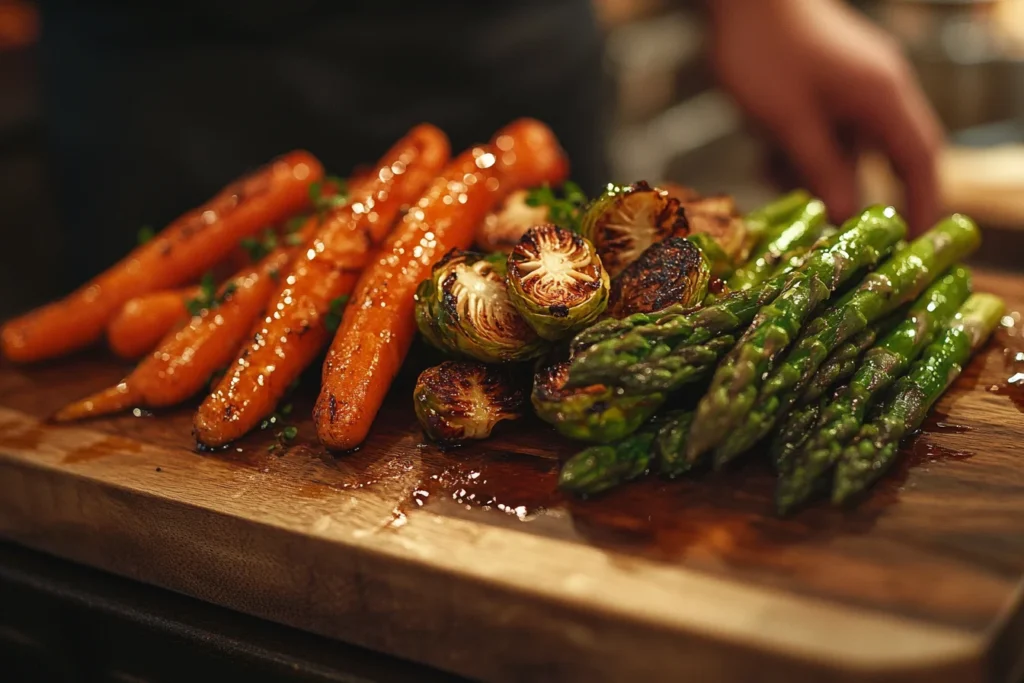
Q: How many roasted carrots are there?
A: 5